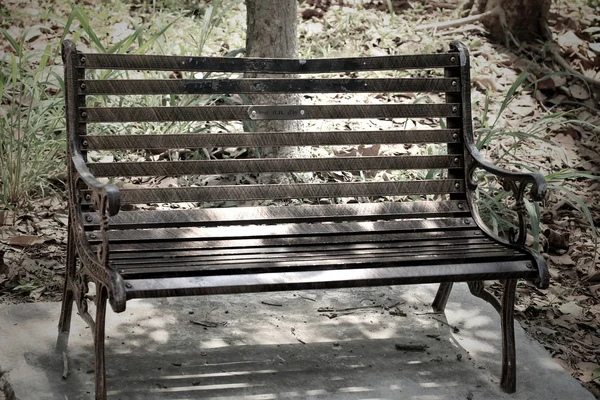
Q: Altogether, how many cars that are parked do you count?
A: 0